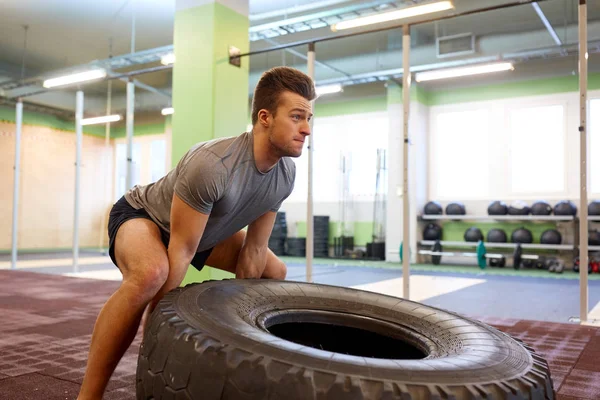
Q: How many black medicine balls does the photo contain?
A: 13